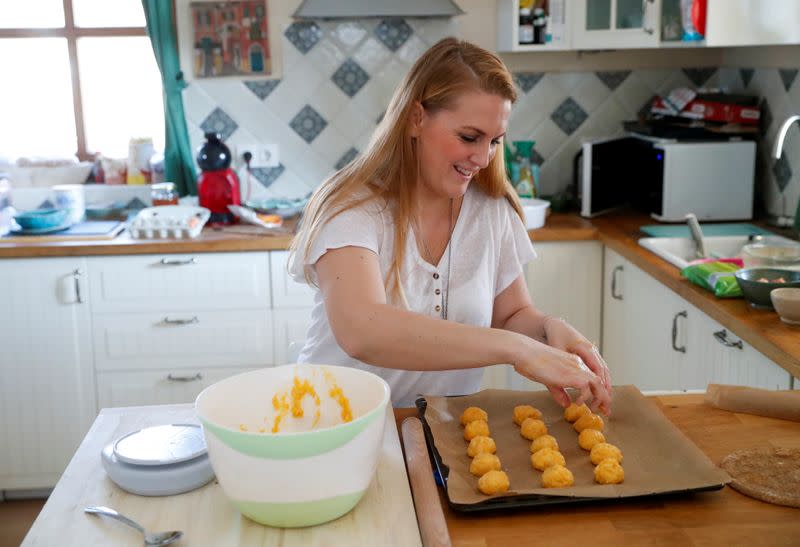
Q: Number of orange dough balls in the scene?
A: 15